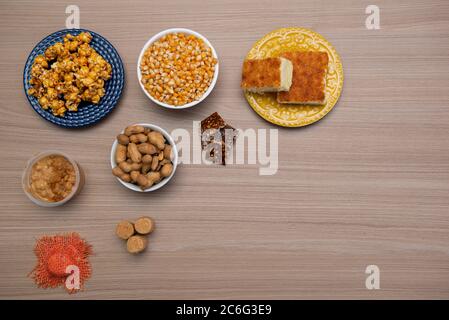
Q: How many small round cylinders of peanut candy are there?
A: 3